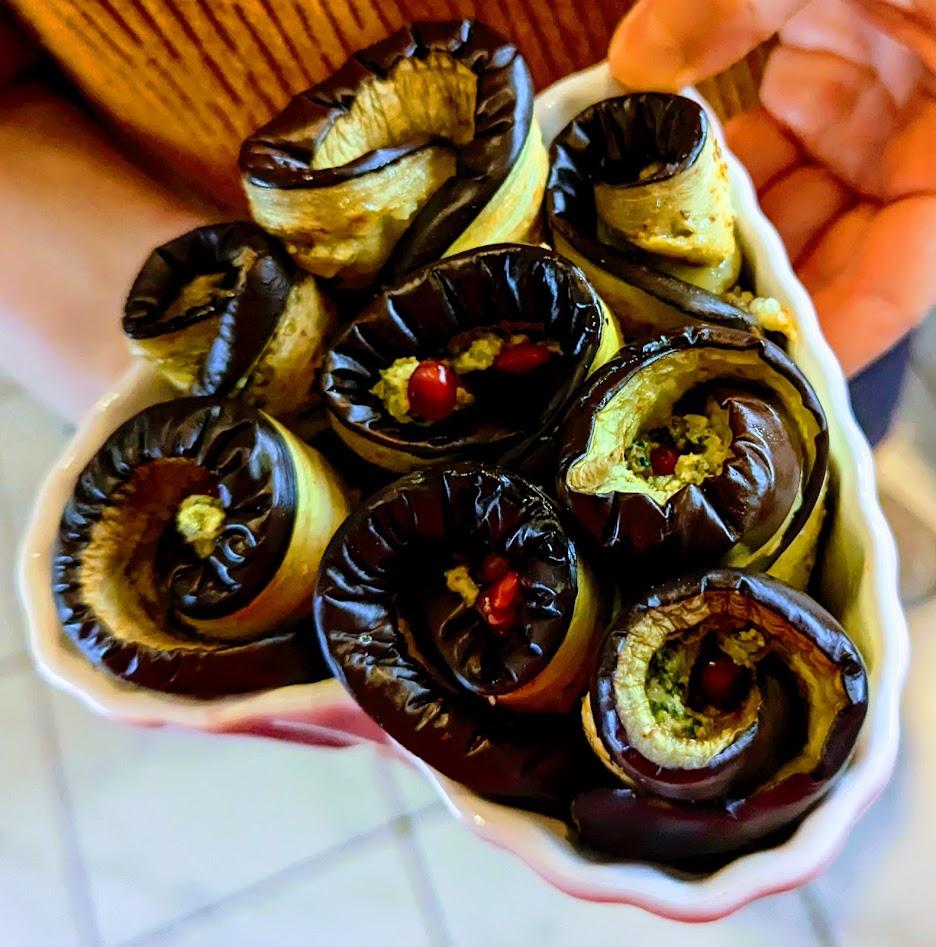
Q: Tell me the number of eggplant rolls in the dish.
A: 8